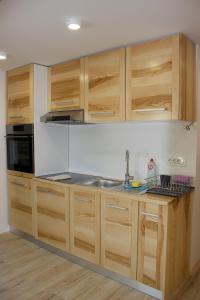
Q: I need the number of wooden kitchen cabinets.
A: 9